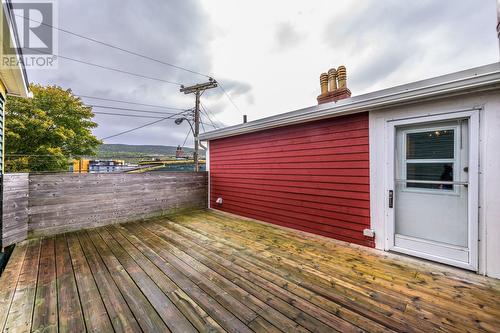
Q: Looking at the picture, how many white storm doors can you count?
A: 1